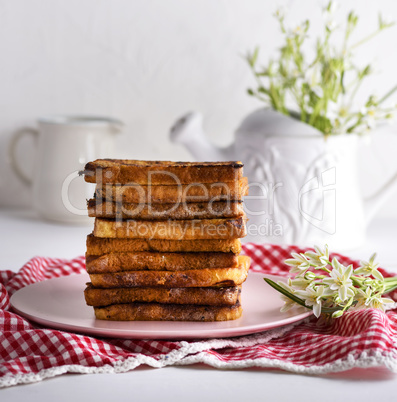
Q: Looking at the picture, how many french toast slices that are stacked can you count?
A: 9